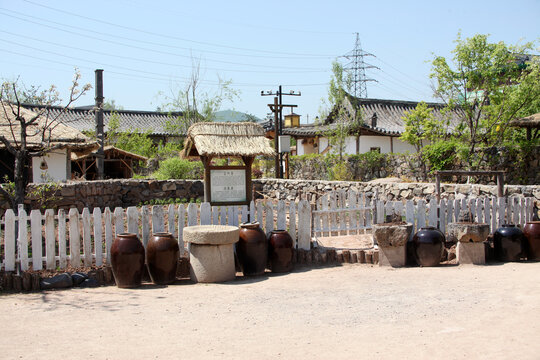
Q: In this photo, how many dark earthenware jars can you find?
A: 7